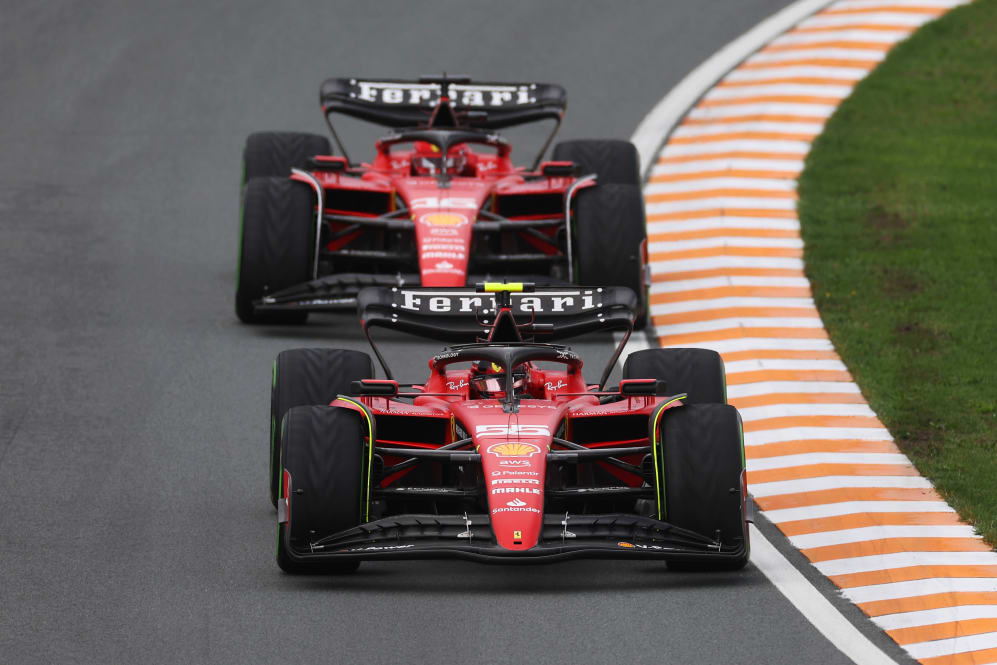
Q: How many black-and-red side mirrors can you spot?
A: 4